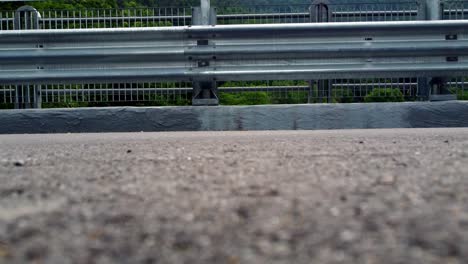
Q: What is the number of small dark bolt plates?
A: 4